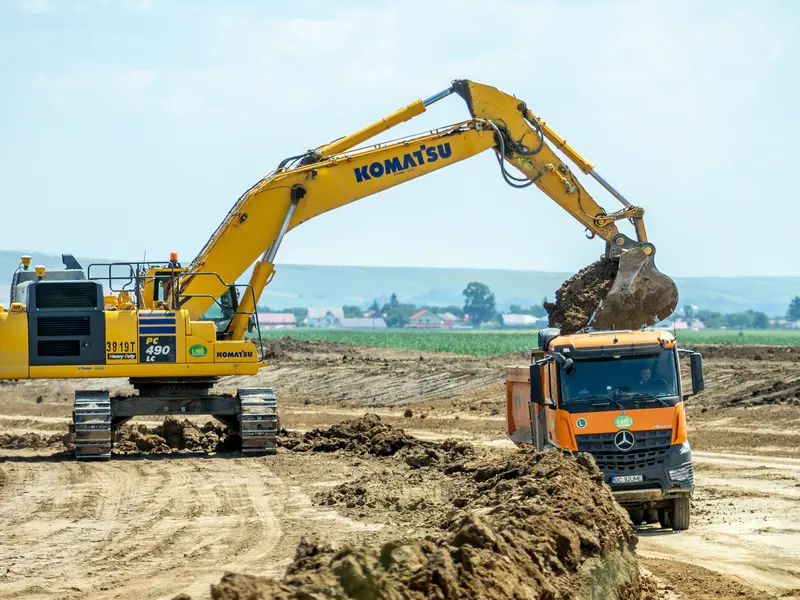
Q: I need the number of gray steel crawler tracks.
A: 2